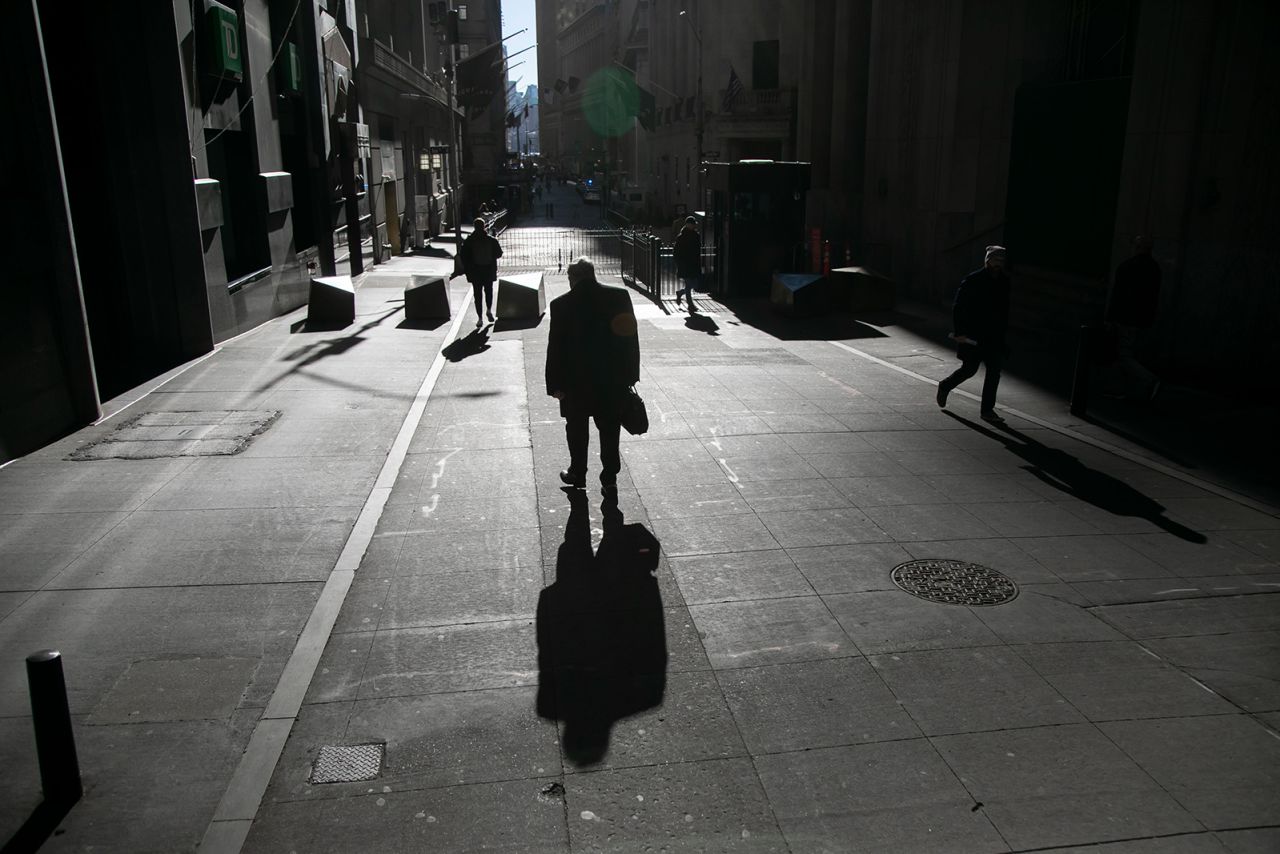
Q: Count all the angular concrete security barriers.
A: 5